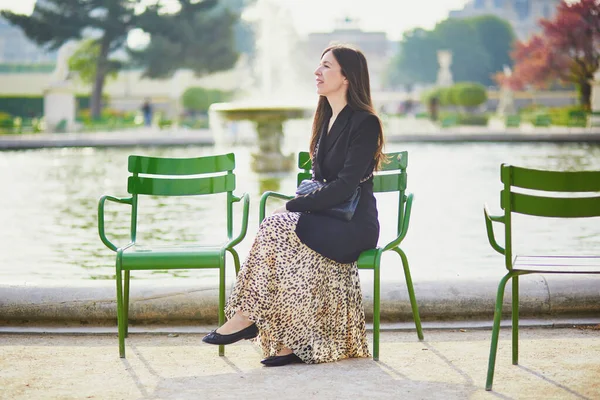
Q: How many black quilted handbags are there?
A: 1